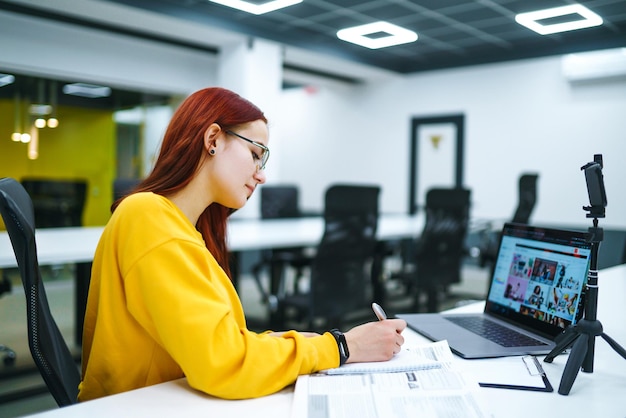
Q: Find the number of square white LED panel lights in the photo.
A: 3